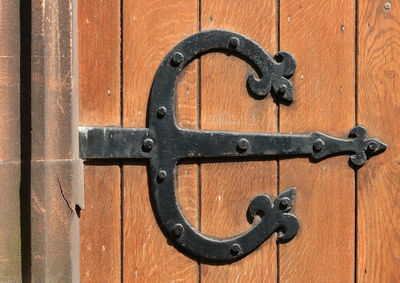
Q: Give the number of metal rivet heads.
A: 12